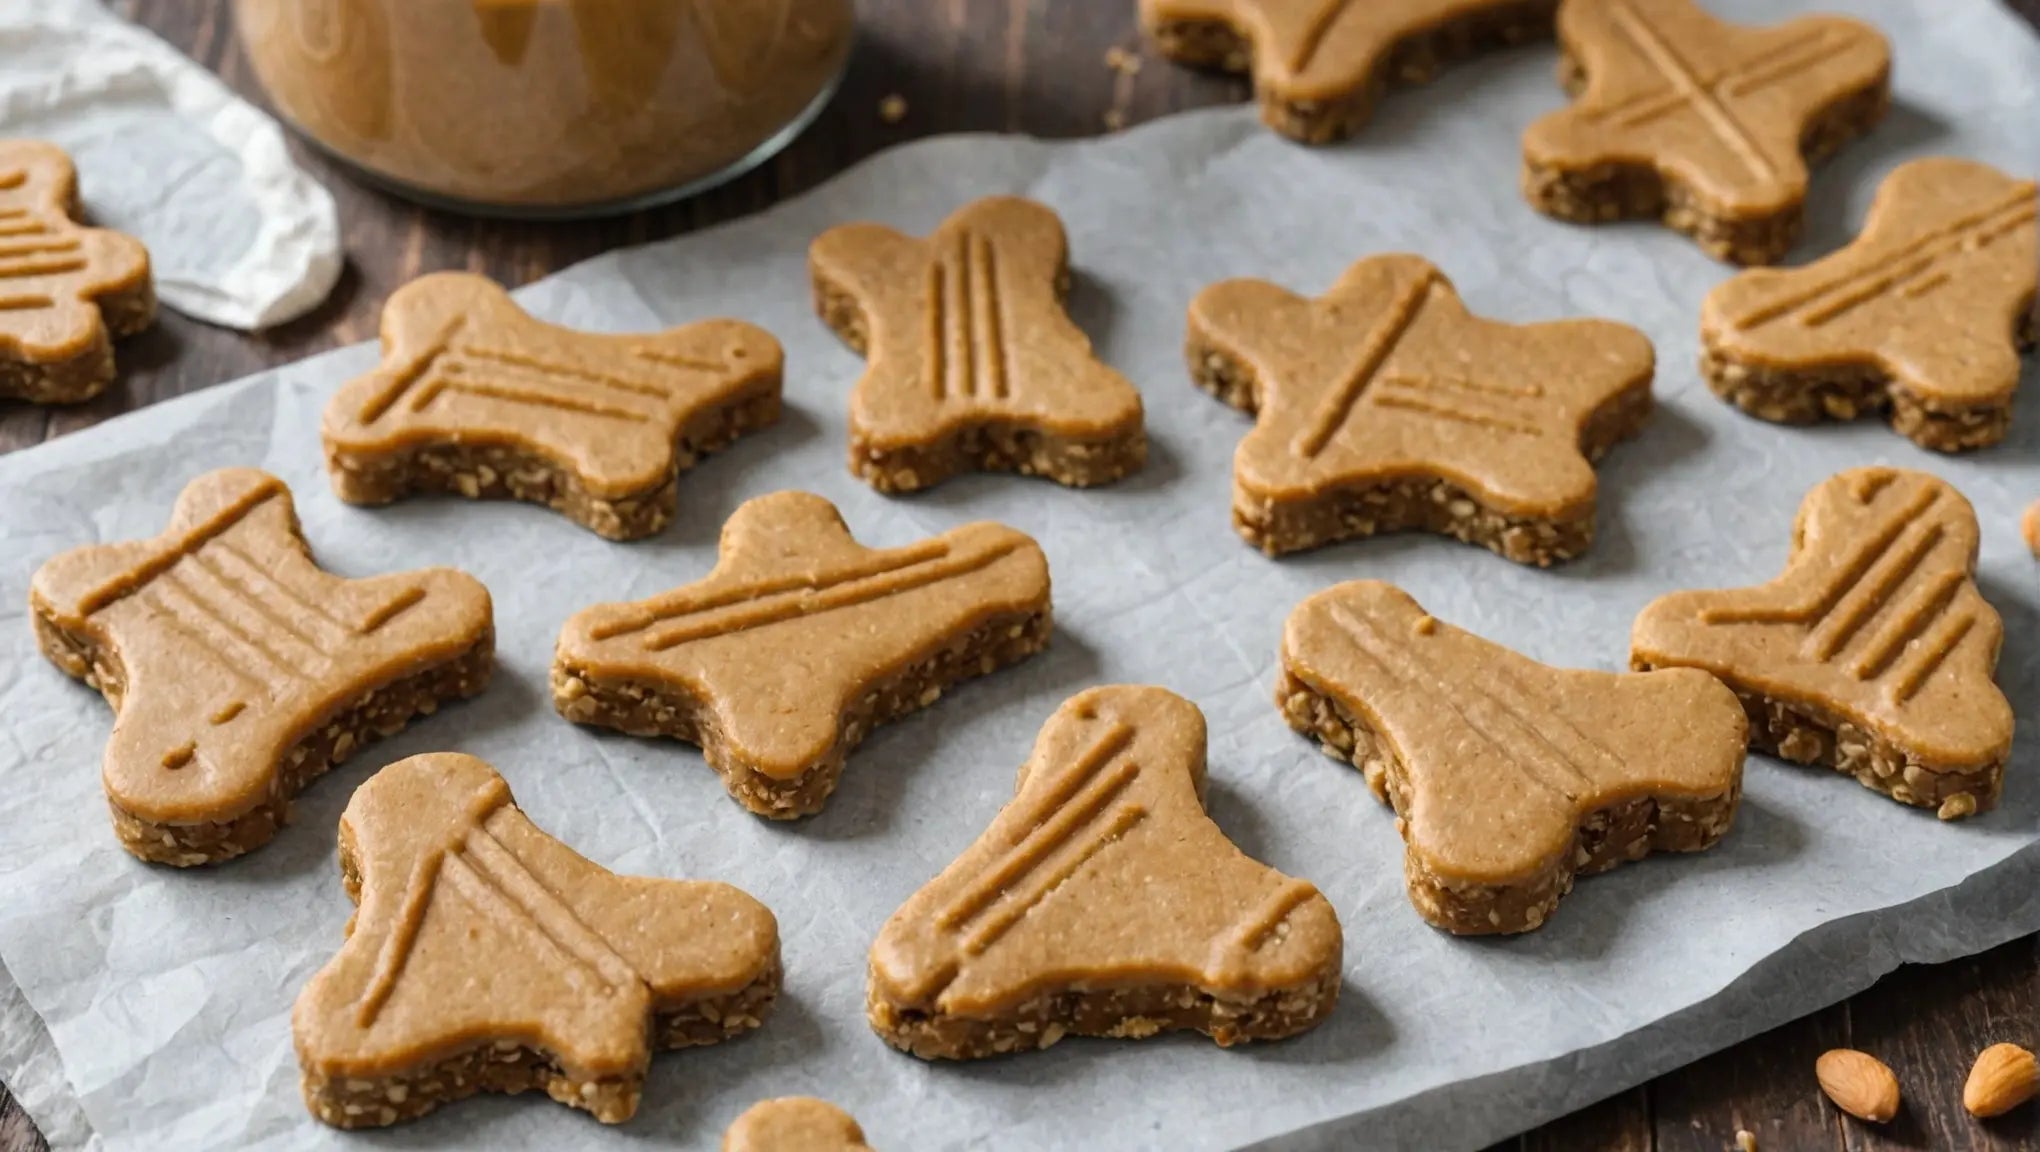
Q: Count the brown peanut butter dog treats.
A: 14